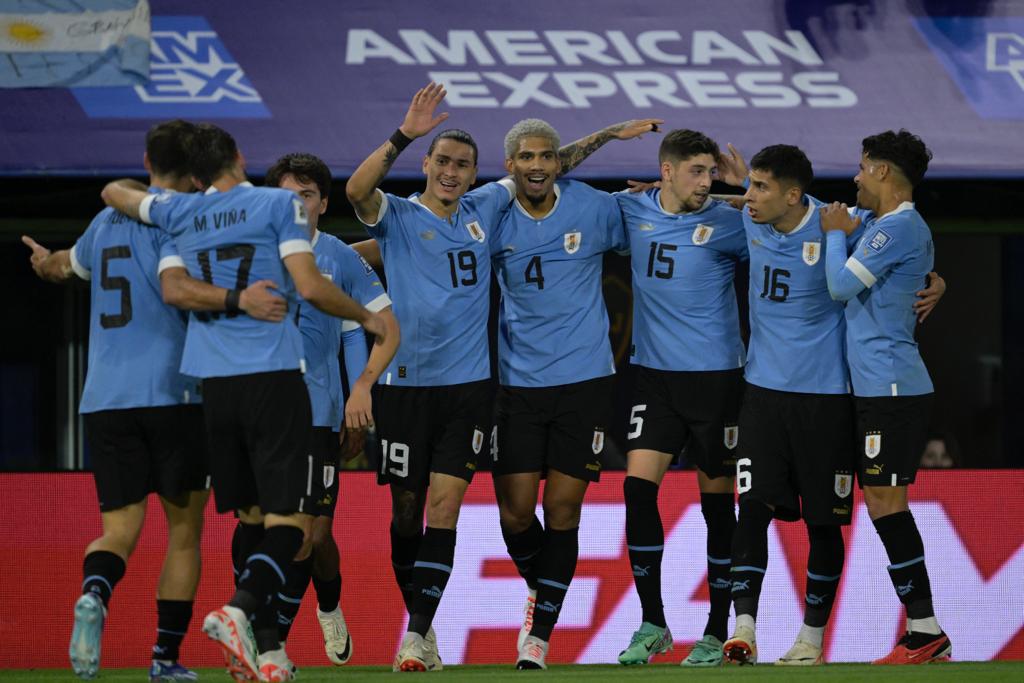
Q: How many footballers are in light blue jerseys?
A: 8